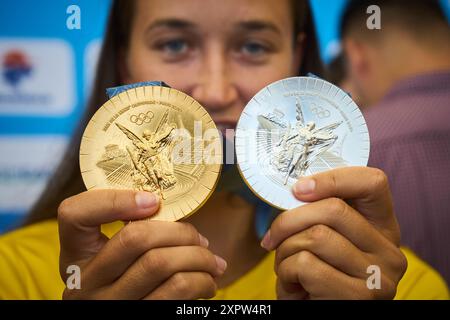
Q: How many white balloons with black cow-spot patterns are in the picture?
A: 0